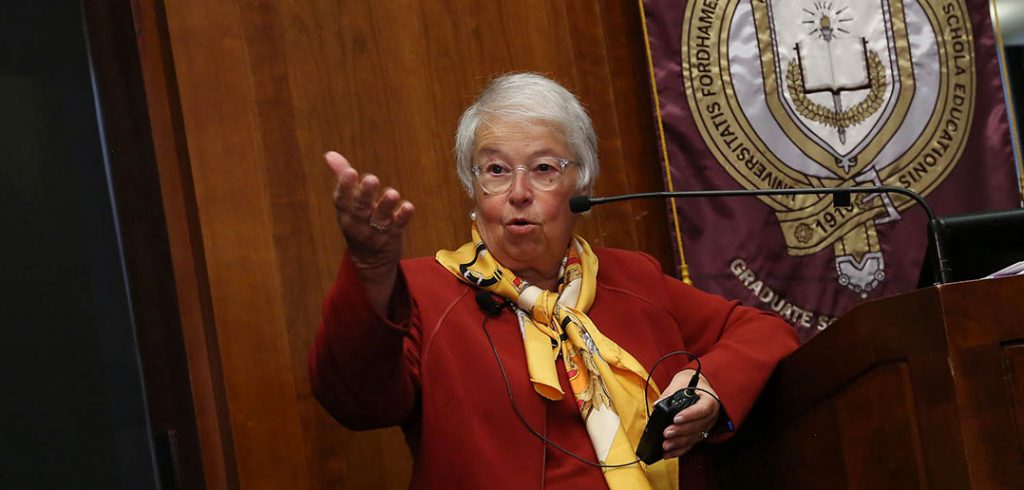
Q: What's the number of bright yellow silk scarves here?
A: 1